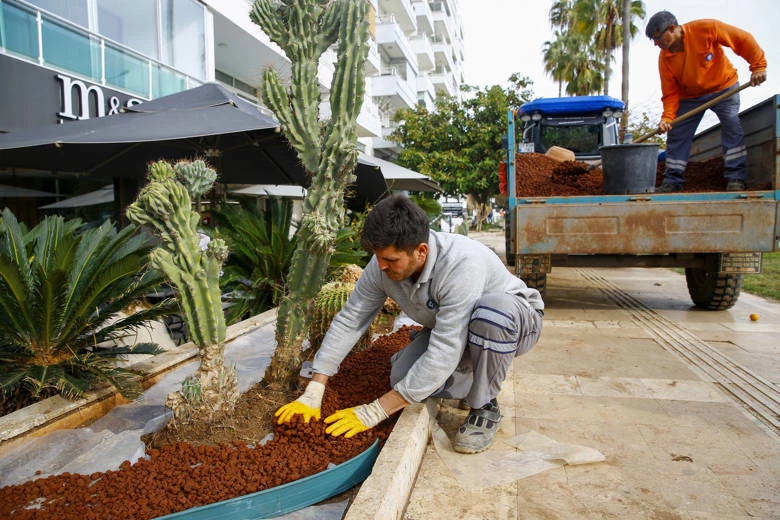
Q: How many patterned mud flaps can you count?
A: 2